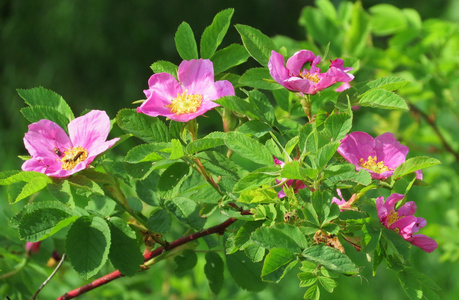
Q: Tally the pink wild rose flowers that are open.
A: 5